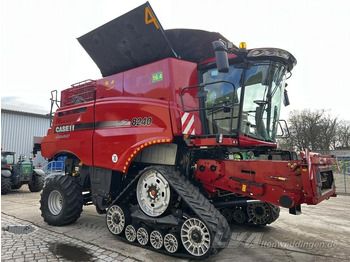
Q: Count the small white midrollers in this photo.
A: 4